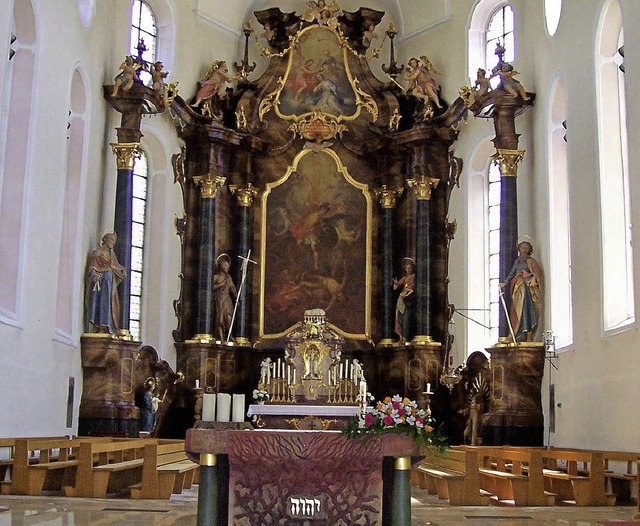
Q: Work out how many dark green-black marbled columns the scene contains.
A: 6